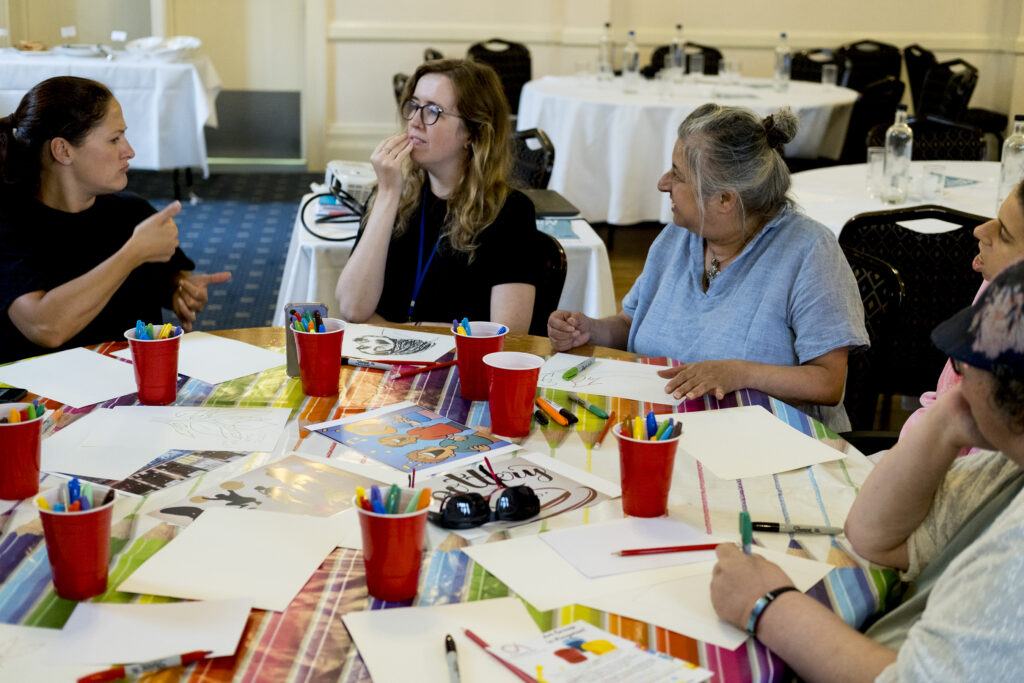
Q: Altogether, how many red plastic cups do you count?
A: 8